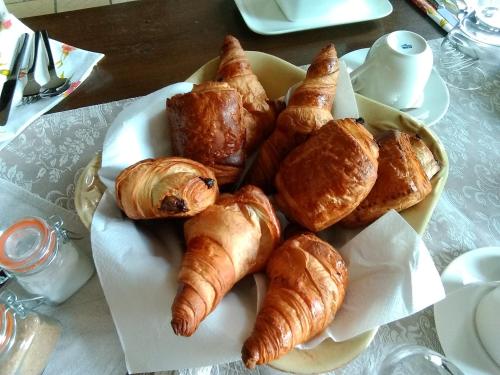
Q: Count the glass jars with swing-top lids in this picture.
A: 2